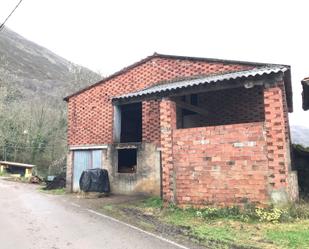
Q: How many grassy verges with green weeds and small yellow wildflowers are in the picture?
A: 1